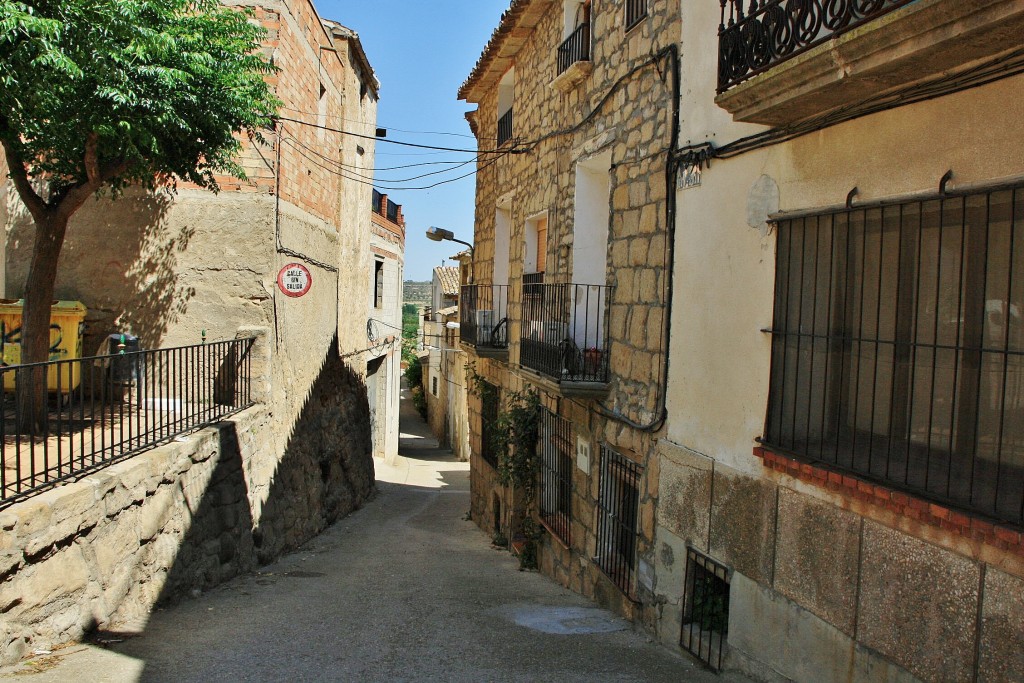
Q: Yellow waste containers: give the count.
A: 1